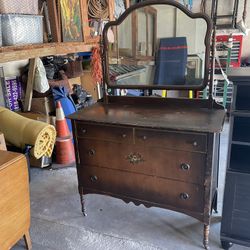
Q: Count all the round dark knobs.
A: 4